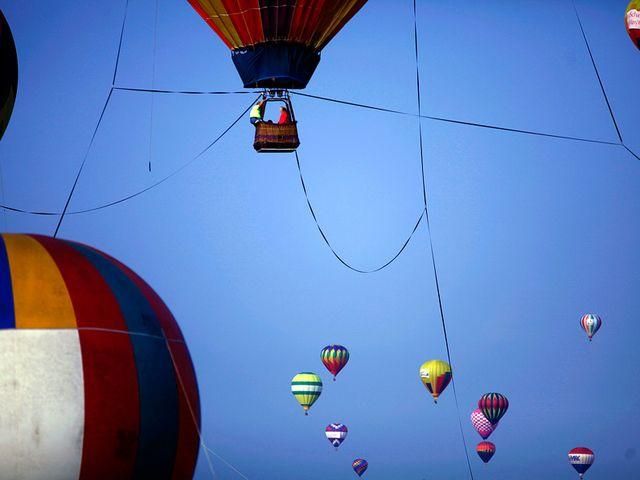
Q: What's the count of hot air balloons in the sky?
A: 14